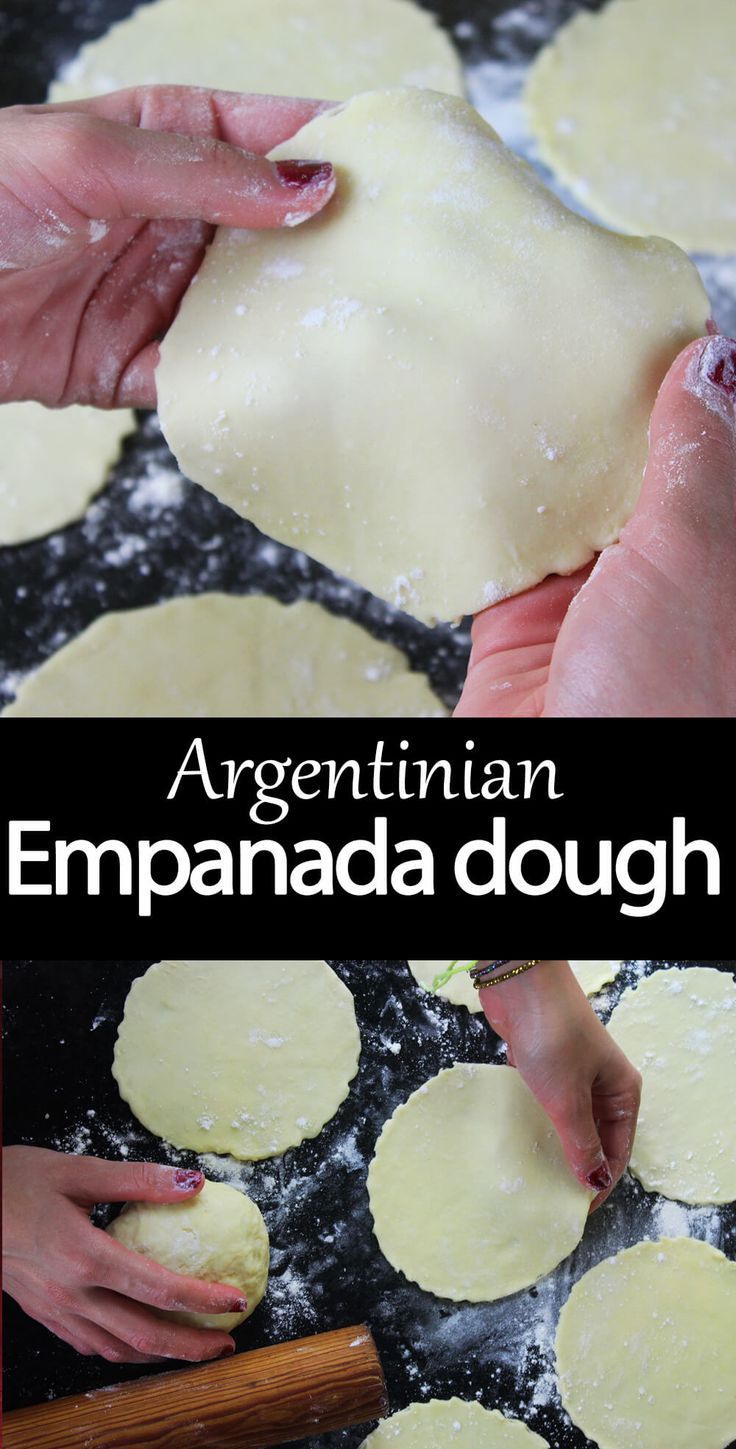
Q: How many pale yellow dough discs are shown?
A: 11